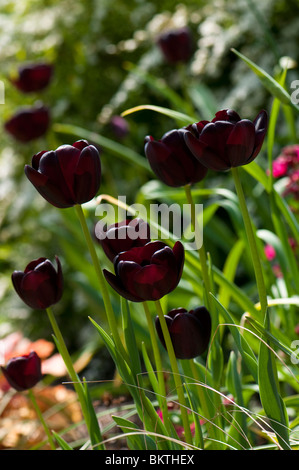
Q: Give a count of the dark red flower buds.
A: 11